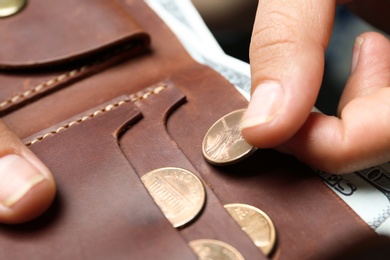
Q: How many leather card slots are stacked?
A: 2